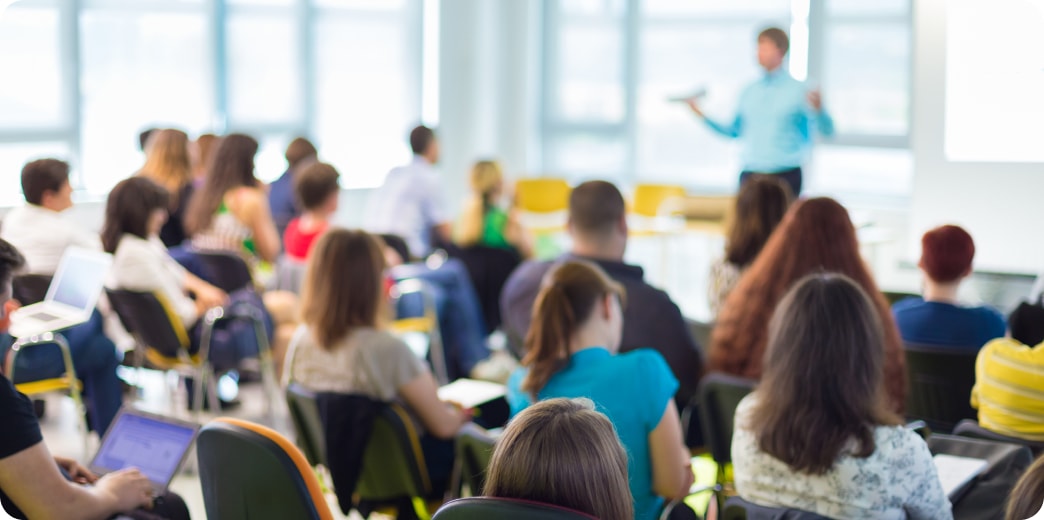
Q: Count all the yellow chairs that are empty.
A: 2